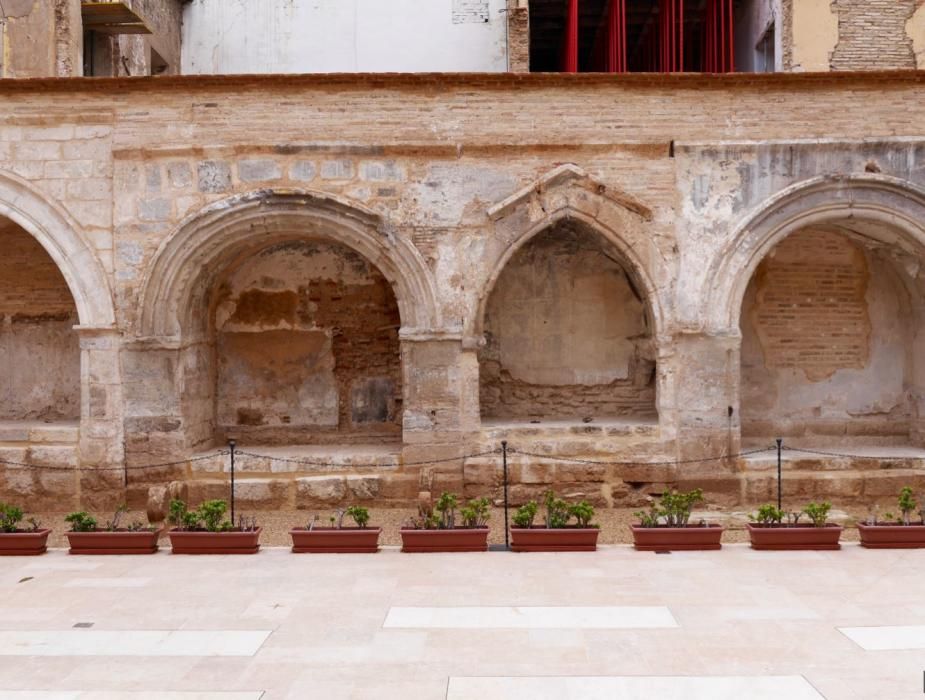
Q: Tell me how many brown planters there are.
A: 9